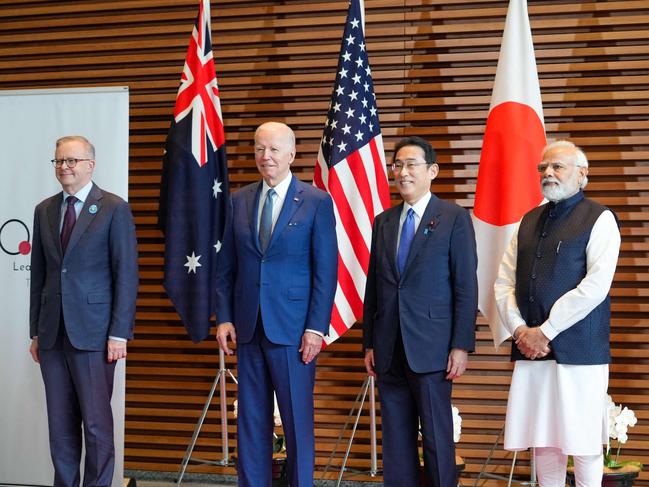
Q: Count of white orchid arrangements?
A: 3